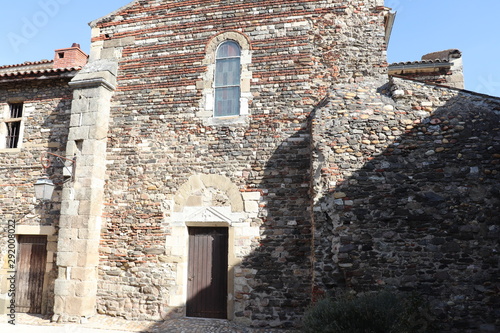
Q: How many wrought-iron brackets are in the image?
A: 1